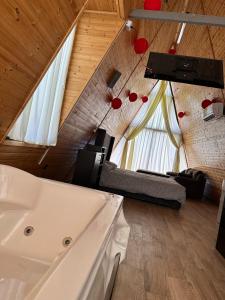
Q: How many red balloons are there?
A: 8